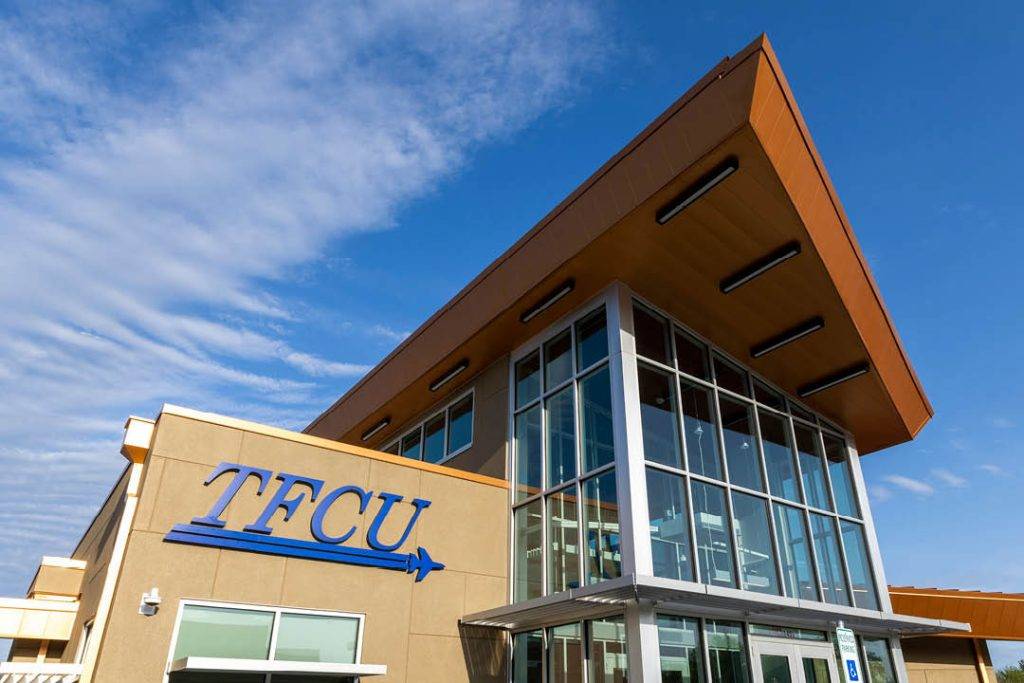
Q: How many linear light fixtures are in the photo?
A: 7